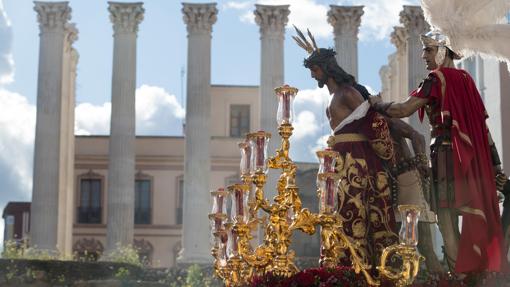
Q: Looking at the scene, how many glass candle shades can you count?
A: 11